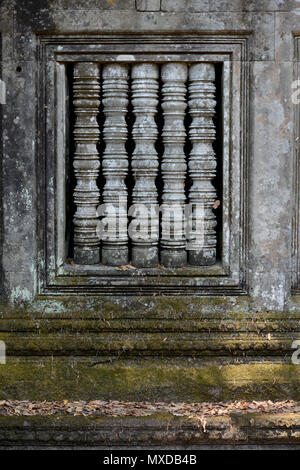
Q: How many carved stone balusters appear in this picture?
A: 5